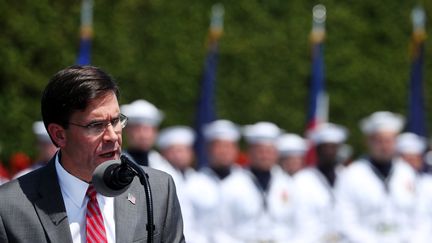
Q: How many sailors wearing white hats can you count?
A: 9